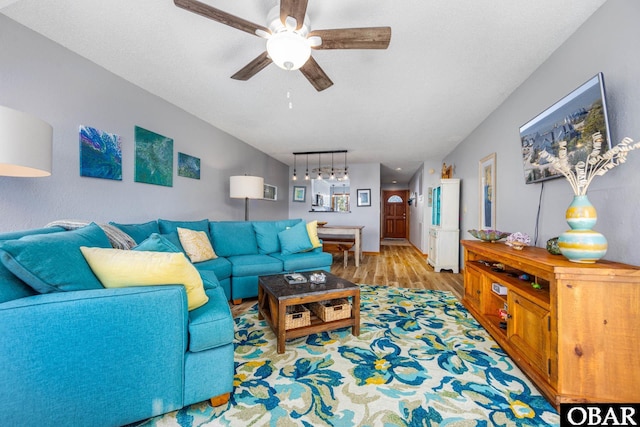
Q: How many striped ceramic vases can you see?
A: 1